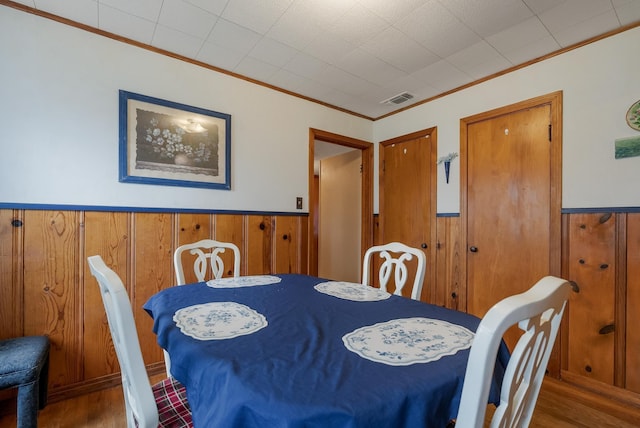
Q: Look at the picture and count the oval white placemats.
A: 4